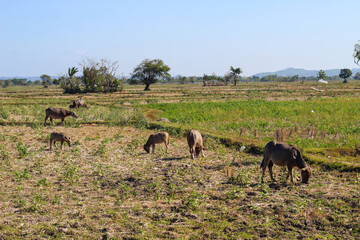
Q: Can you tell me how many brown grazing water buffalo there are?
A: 6